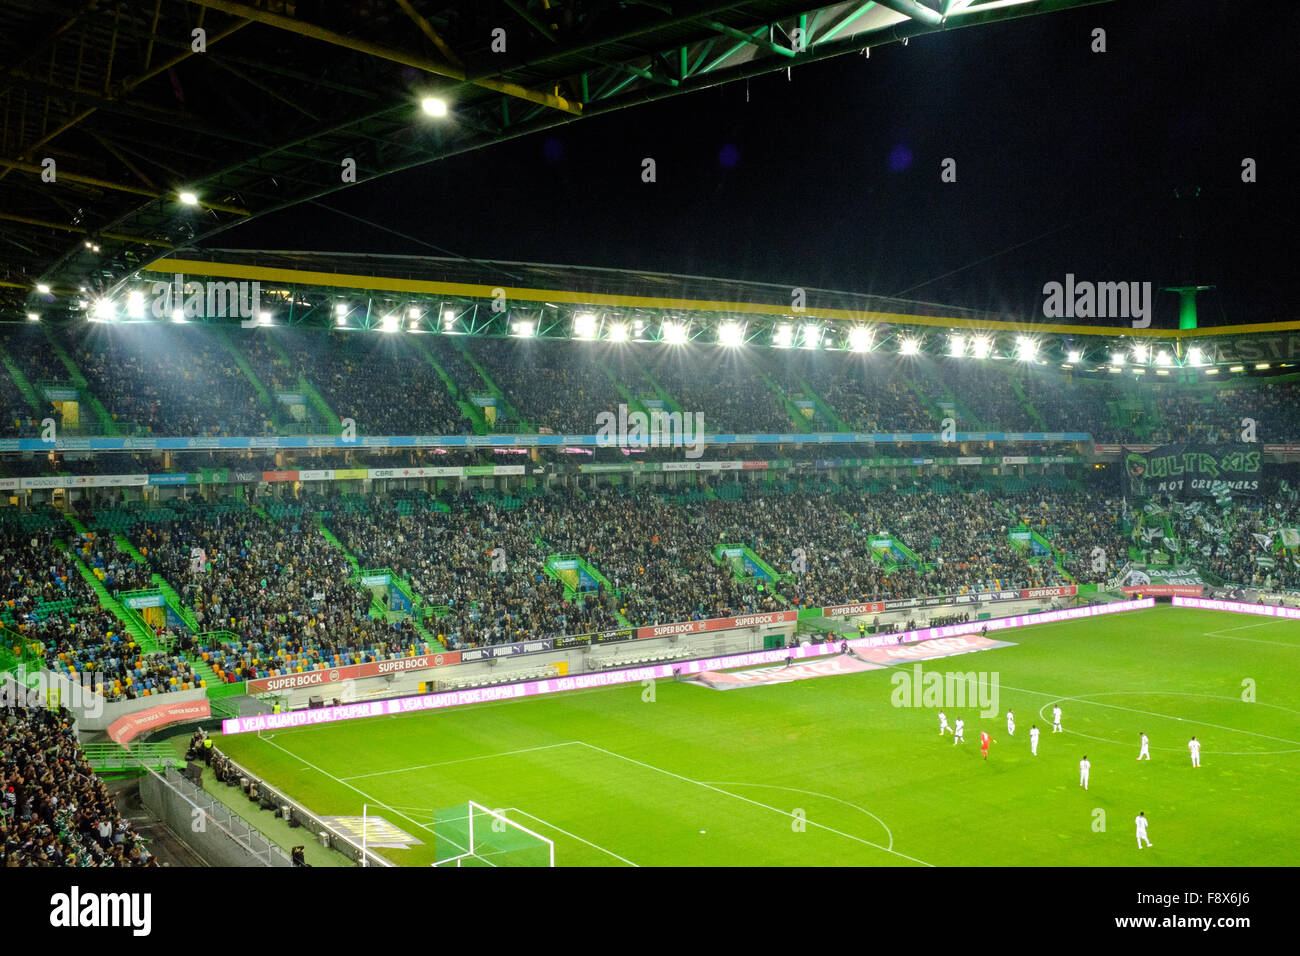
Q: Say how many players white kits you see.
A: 9